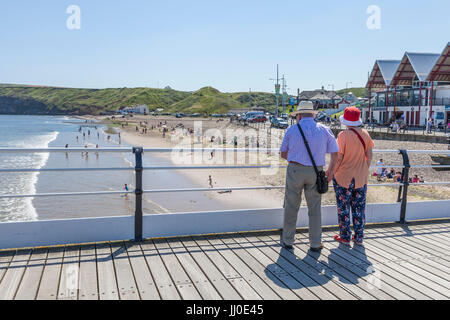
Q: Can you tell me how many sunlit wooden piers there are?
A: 1